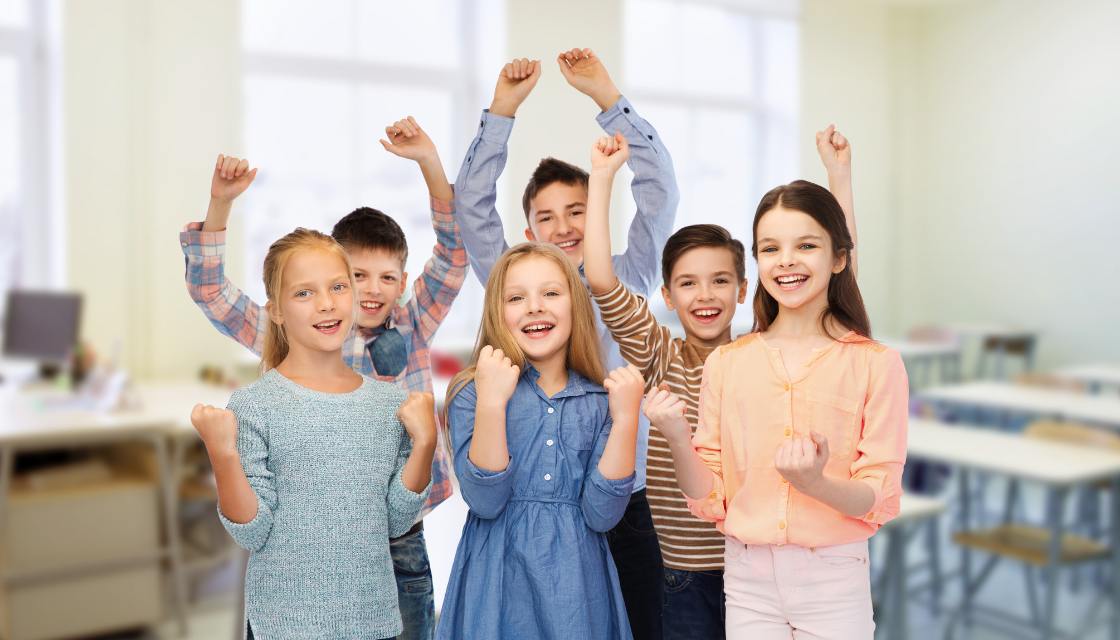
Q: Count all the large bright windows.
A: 3